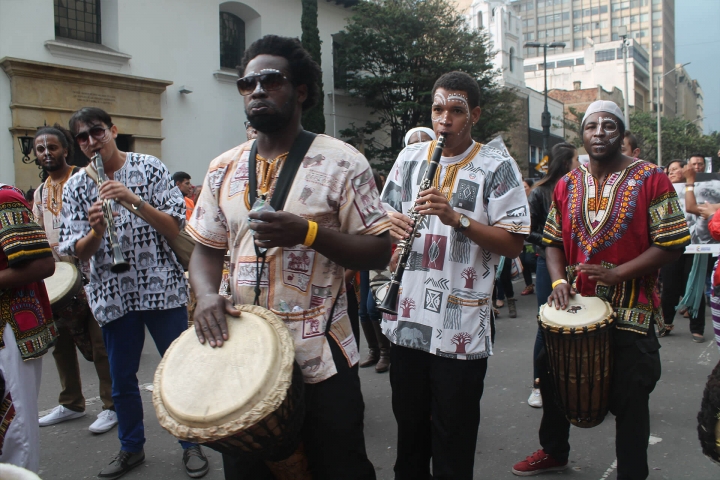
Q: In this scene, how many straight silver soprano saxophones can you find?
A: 0